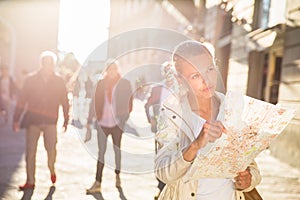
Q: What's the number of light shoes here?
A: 2